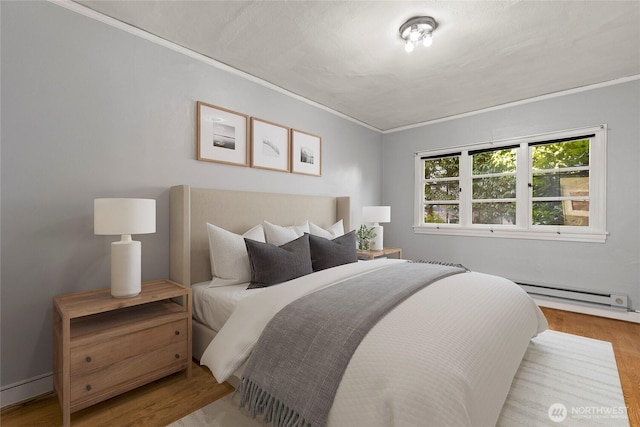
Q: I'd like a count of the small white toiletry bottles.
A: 0